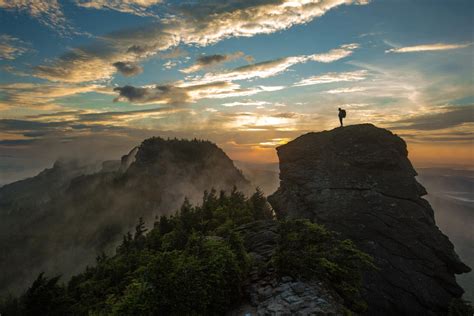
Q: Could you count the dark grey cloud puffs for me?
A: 3